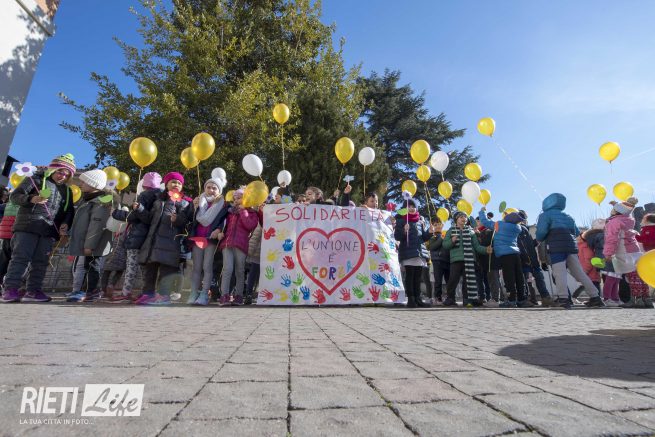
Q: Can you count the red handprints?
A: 9